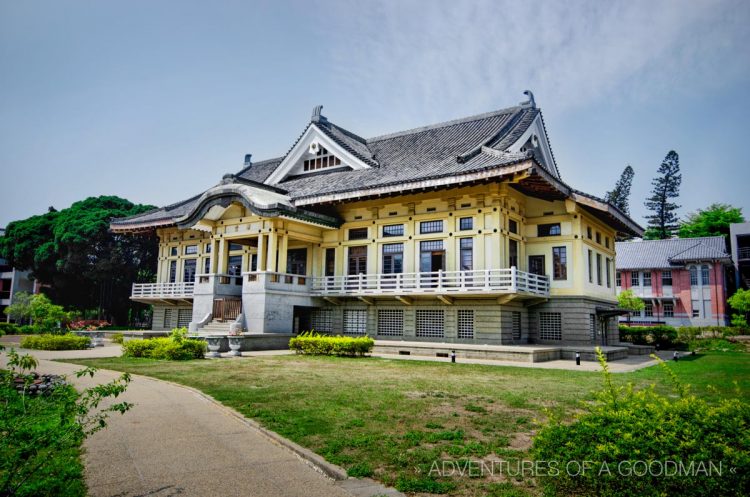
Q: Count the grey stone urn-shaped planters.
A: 2